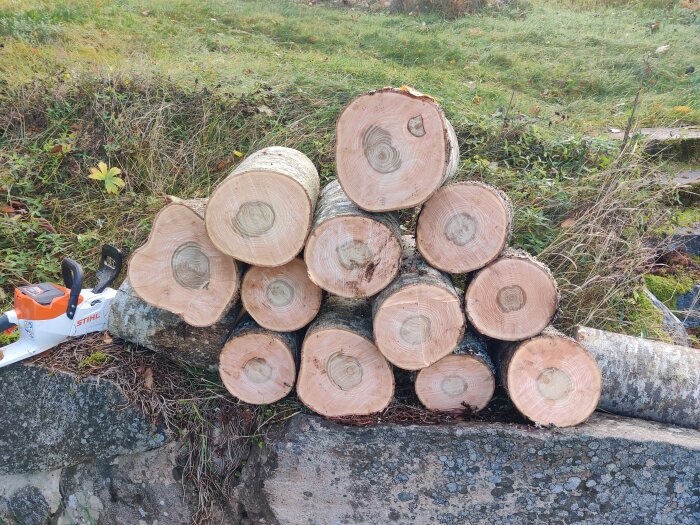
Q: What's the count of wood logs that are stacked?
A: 12